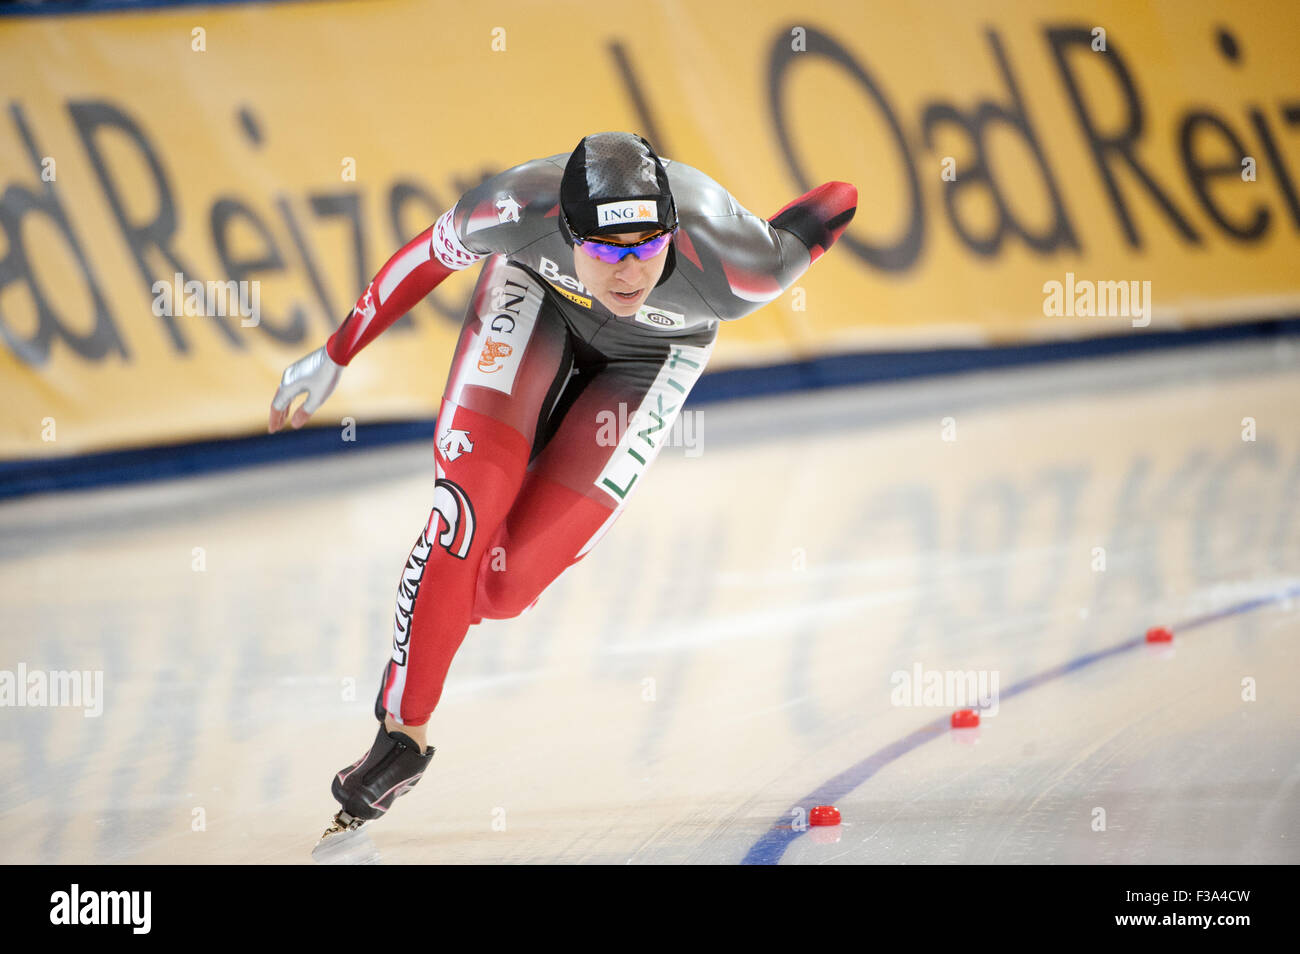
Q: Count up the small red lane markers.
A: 3